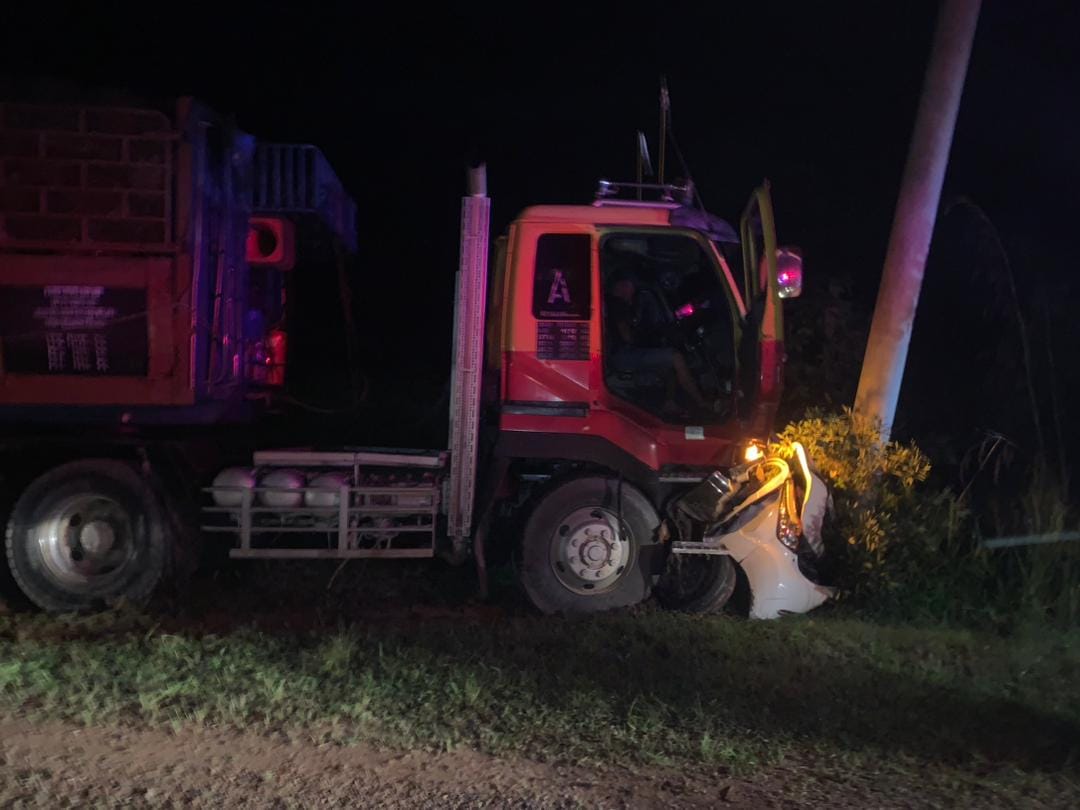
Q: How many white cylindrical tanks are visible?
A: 3